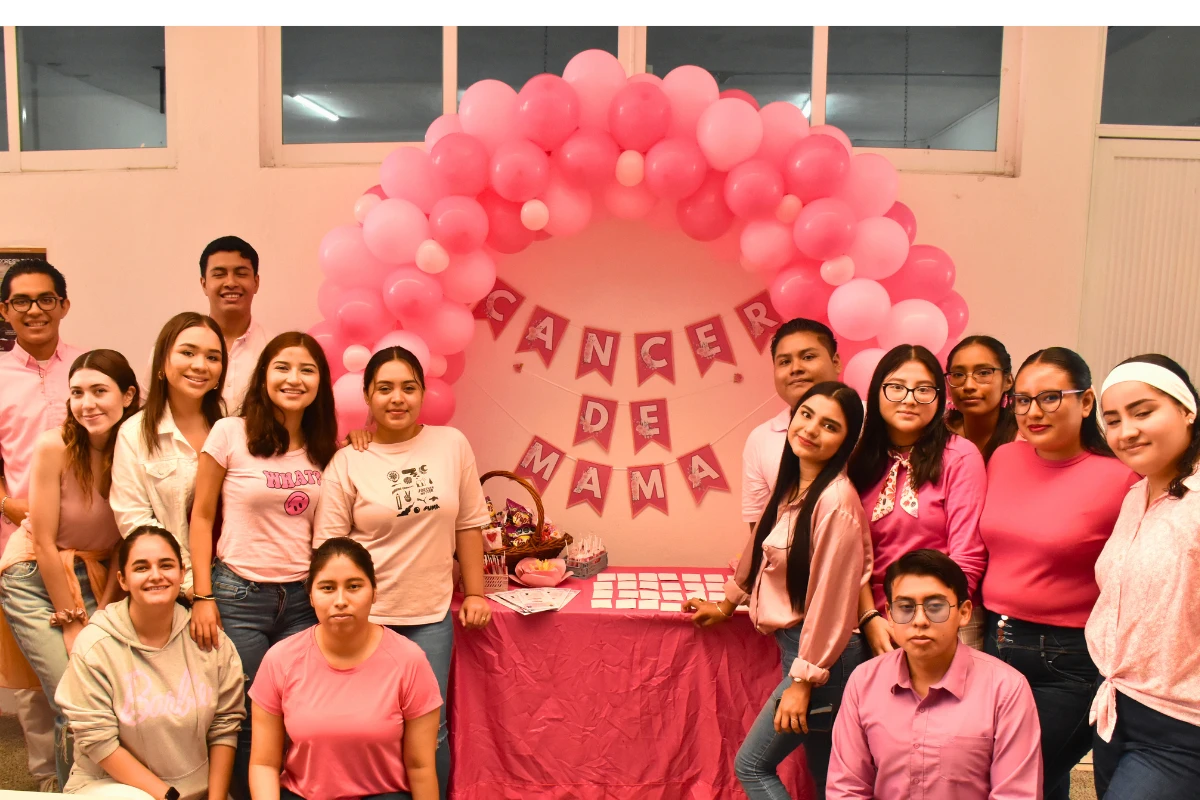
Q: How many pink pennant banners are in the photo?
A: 12